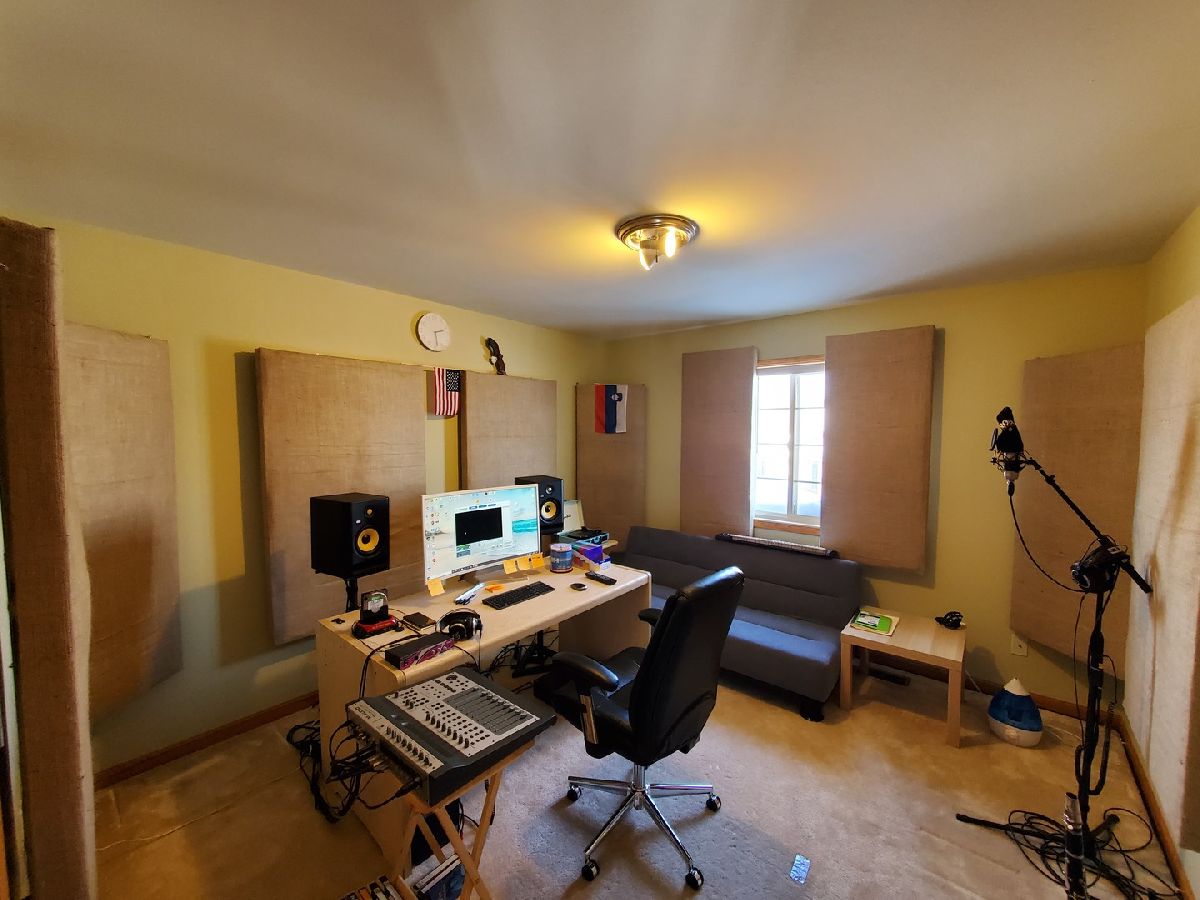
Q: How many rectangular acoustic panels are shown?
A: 9